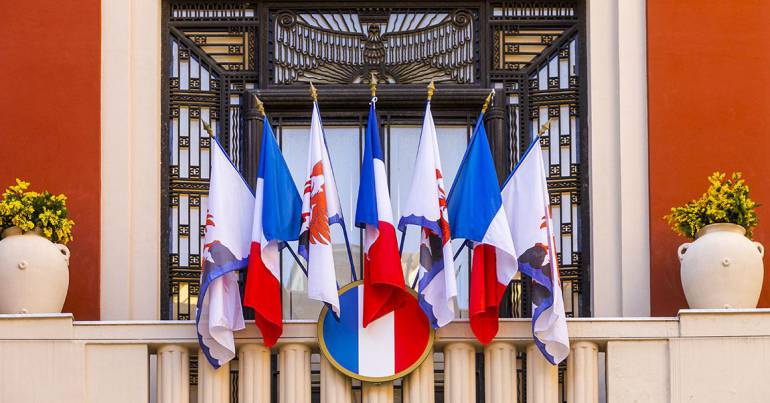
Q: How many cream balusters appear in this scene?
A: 11